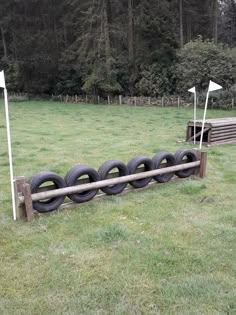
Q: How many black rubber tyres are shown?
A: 6